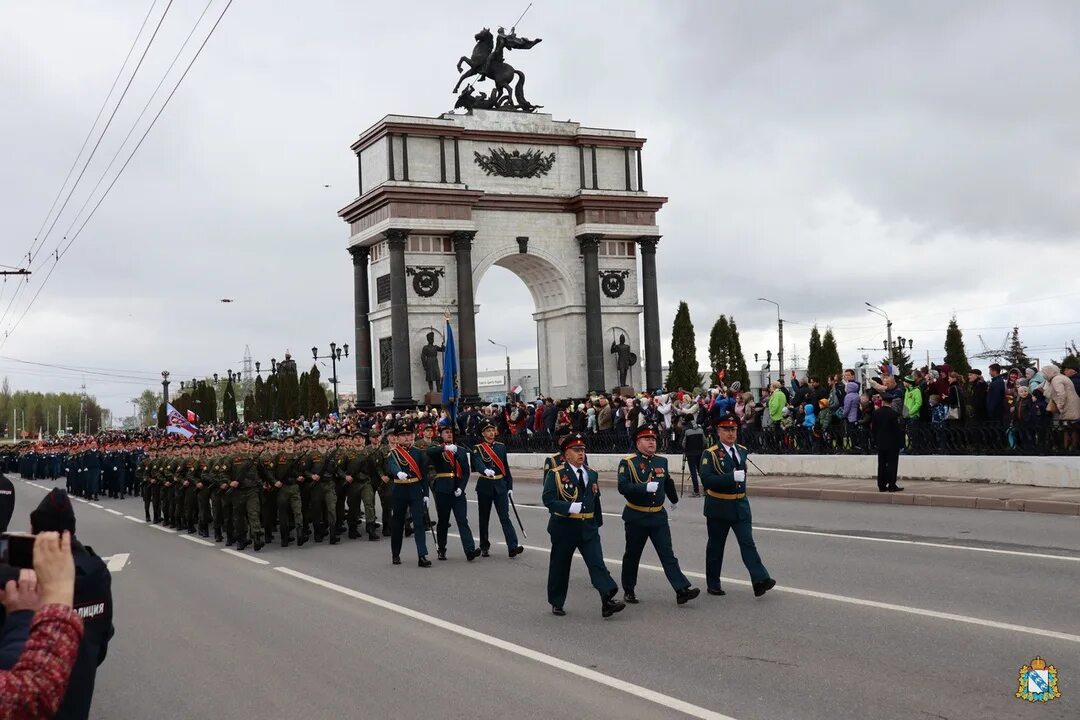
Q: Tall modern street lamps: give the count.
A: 3